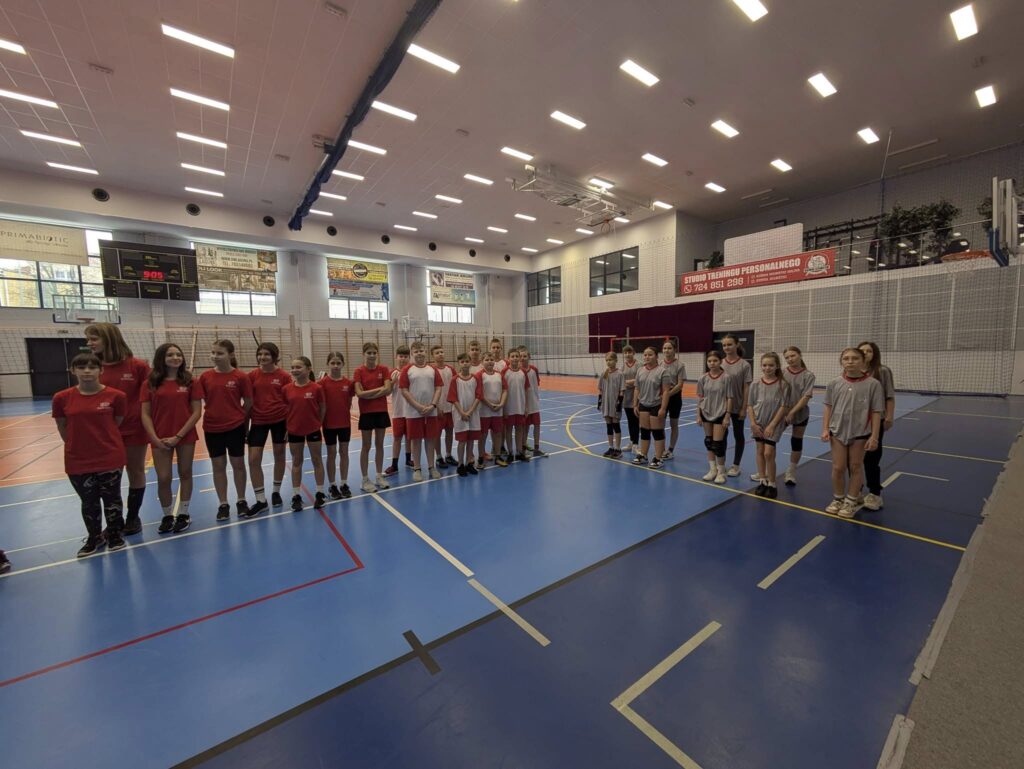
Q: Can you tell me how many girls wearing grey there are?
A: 10